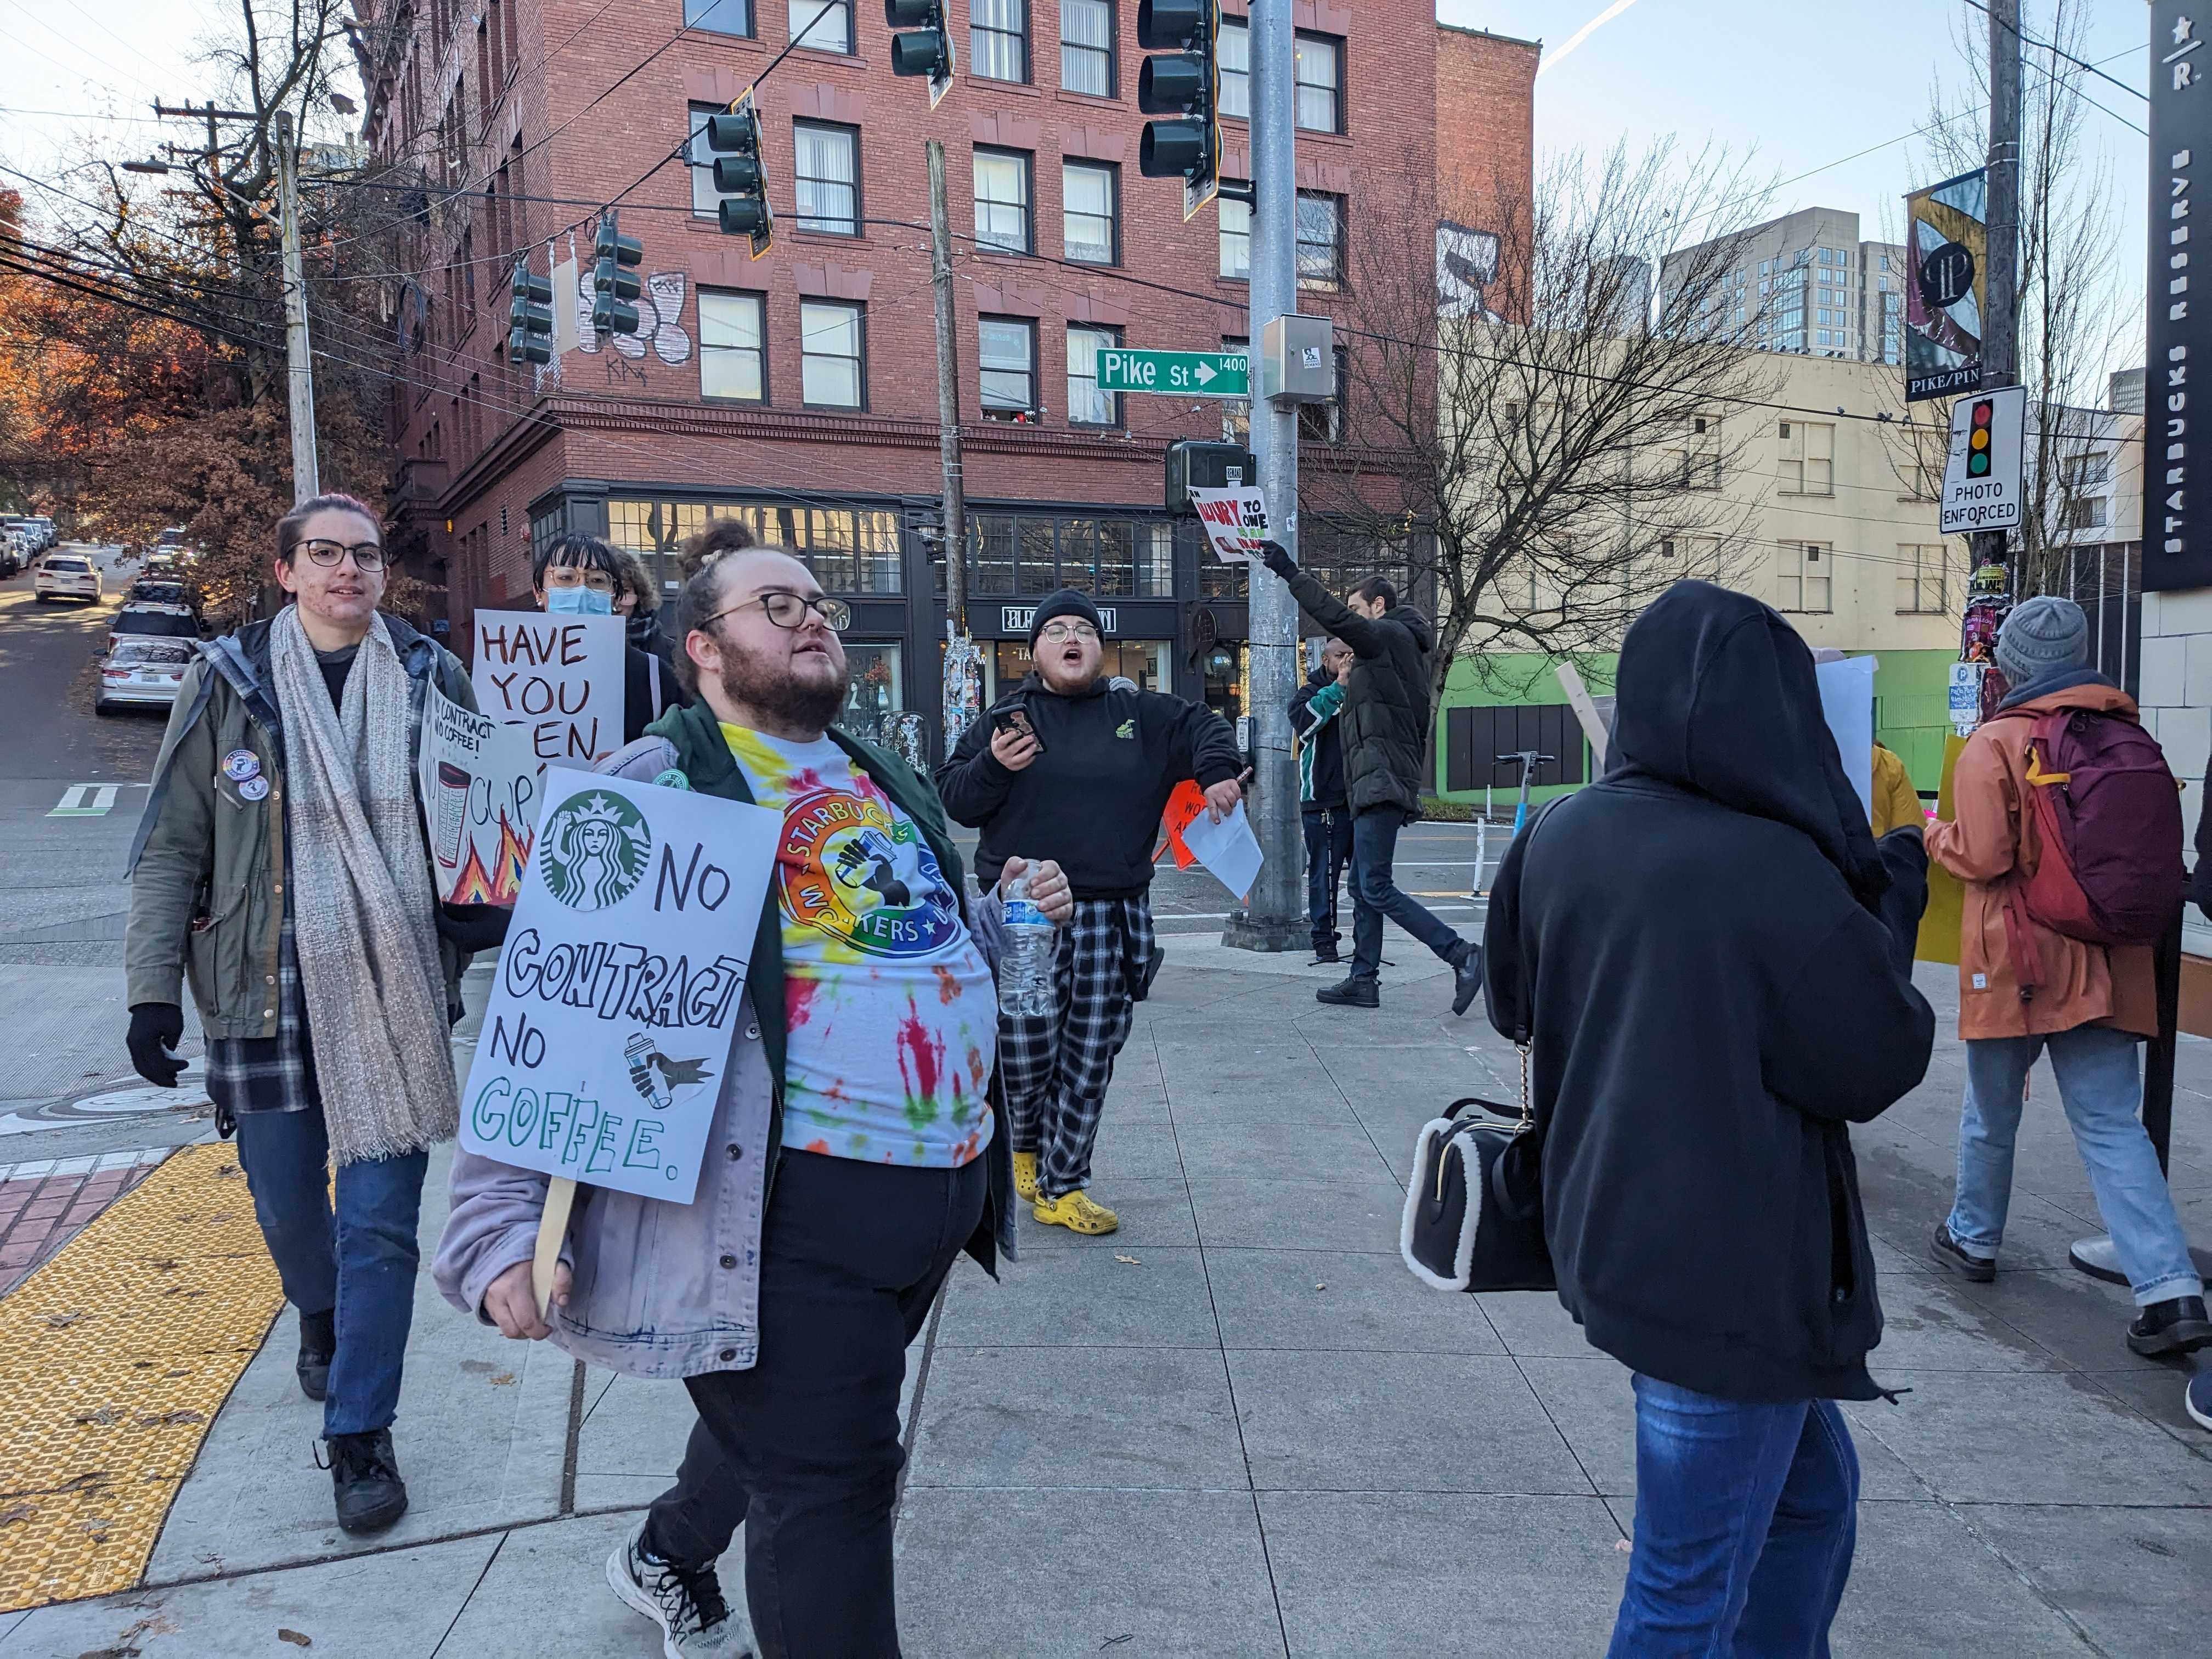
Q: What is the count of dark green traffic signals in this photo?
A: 5